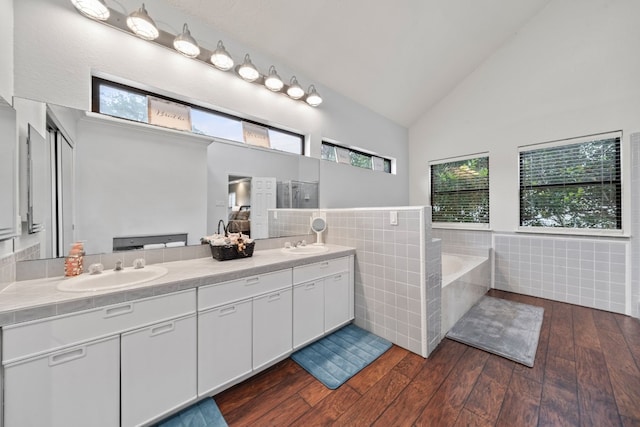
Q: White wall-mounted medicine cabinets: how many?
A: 1